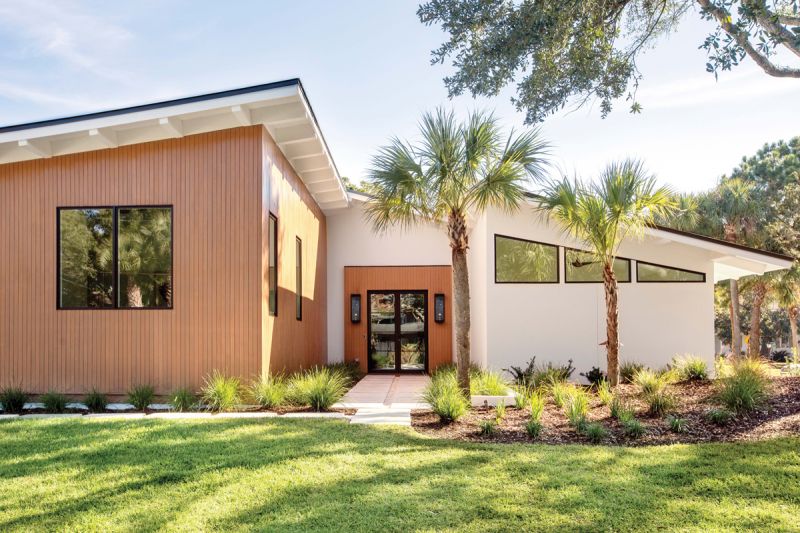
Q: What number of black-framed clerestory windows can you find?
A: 3